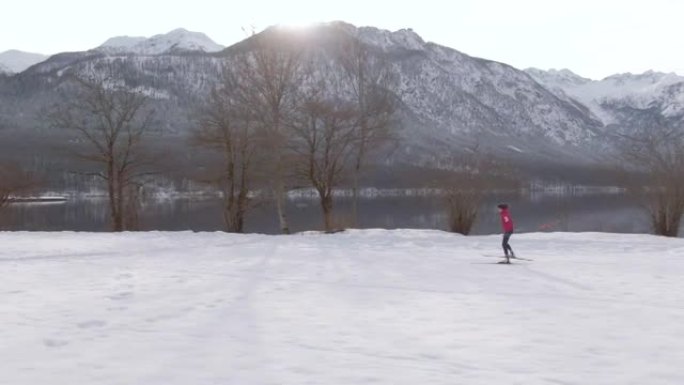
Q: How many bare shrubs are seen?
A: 2